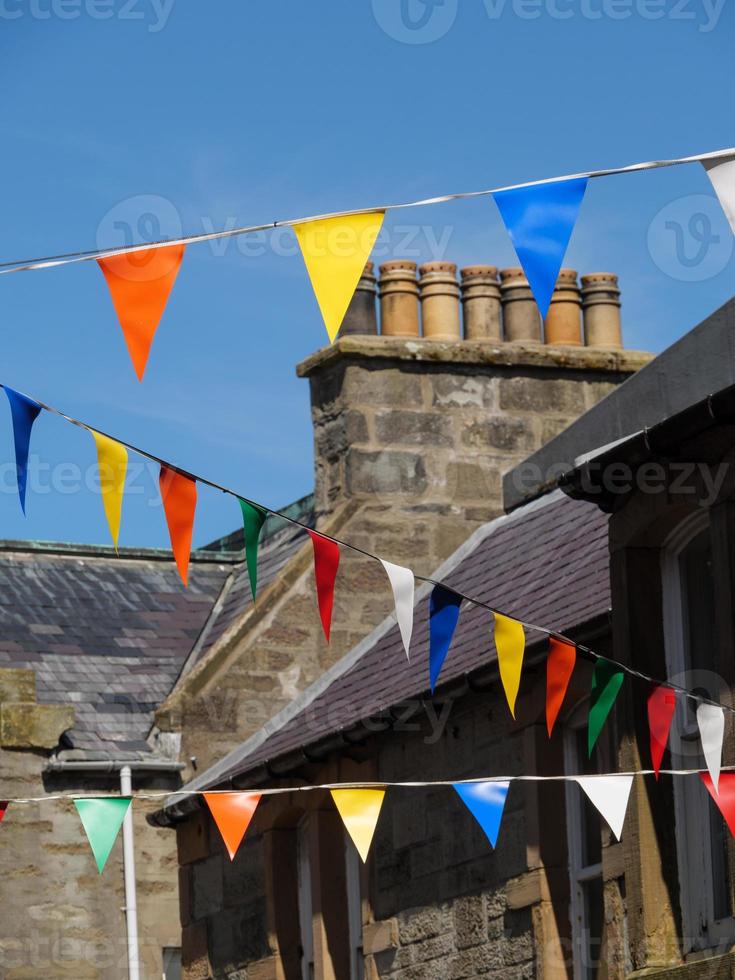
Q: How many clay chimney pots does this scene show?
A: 7